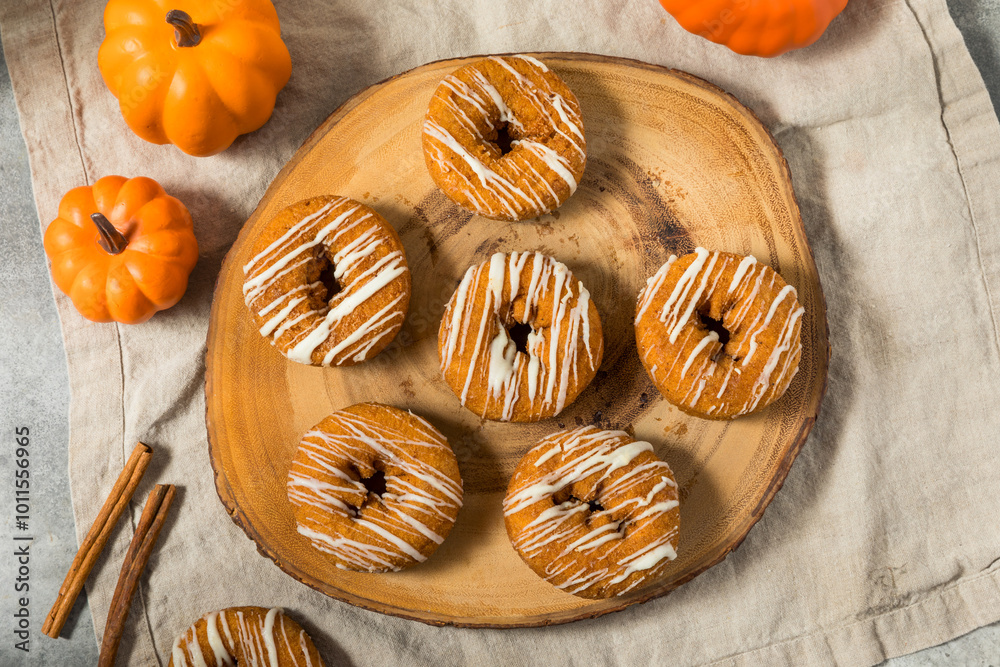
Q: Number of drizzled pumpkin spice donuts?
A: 7